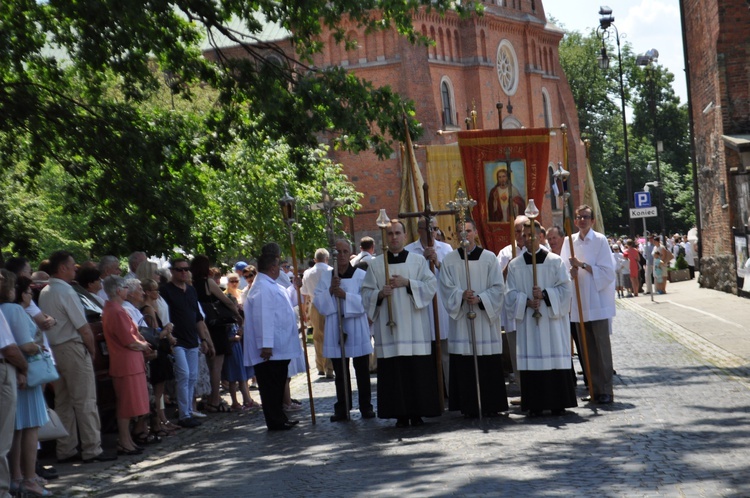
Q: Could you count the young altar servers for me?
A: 3